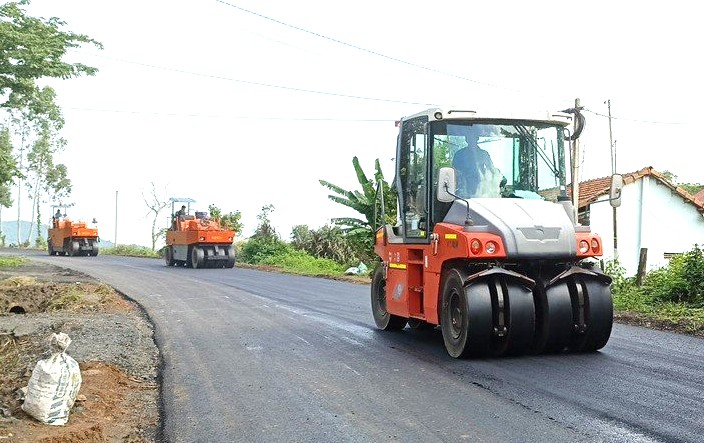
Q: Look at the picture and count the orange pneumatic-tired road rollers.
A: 3